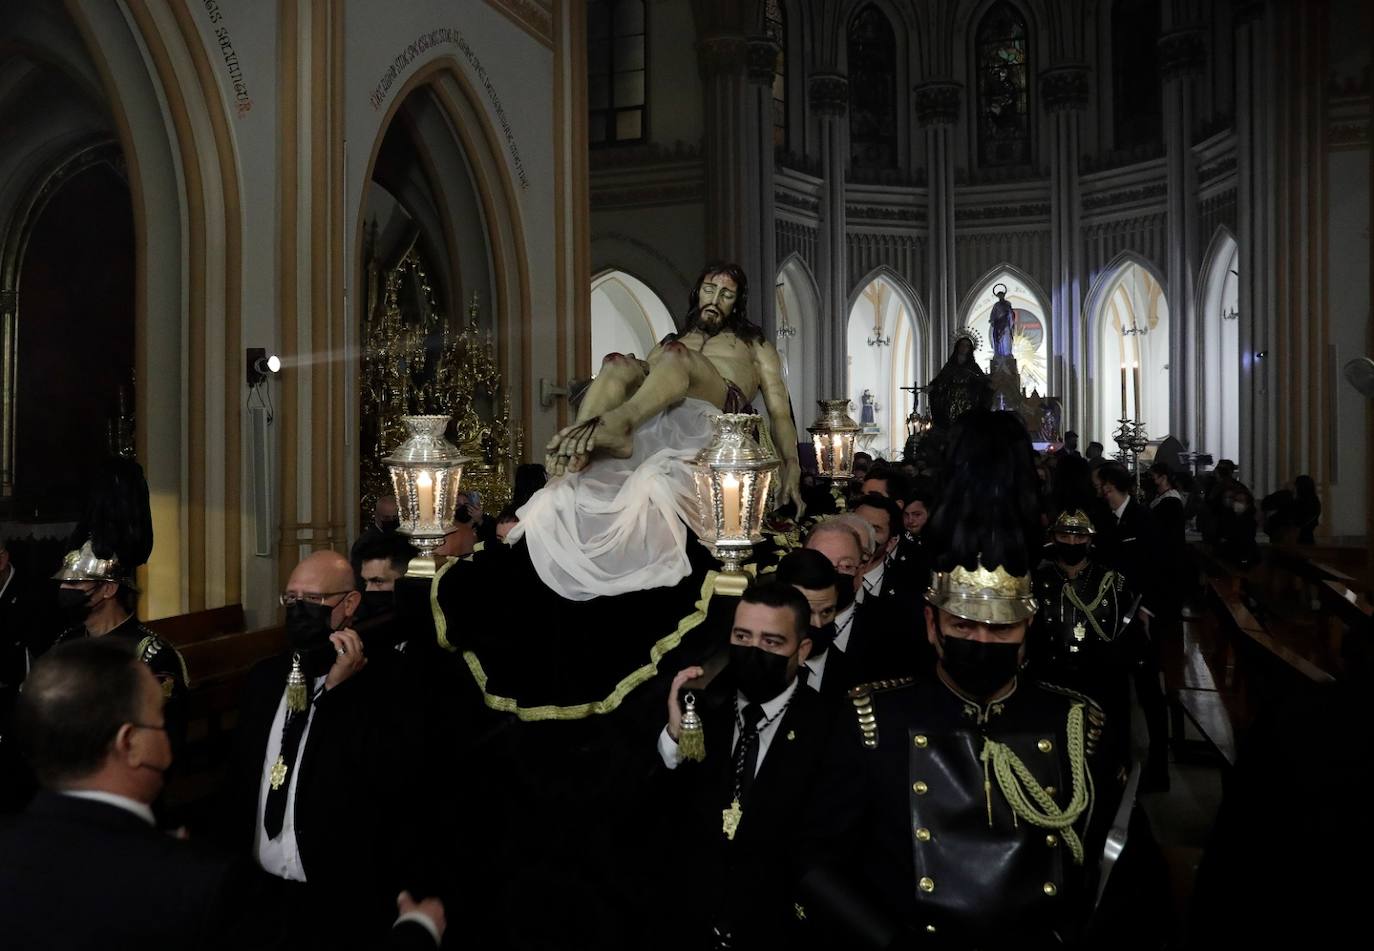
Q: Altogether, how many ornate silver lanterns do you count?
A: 3